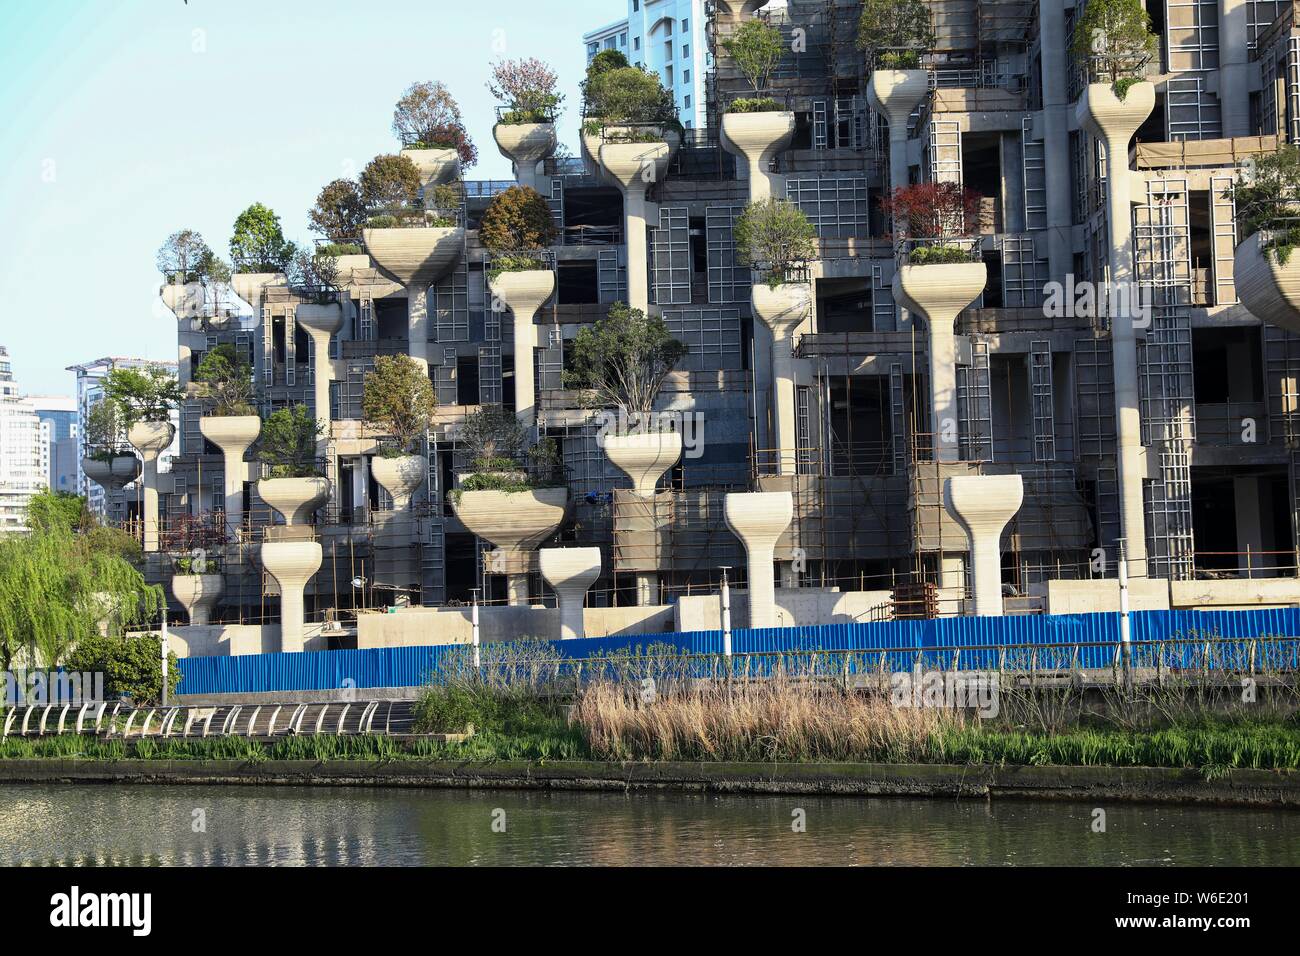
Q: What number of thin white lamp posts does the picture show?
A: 4